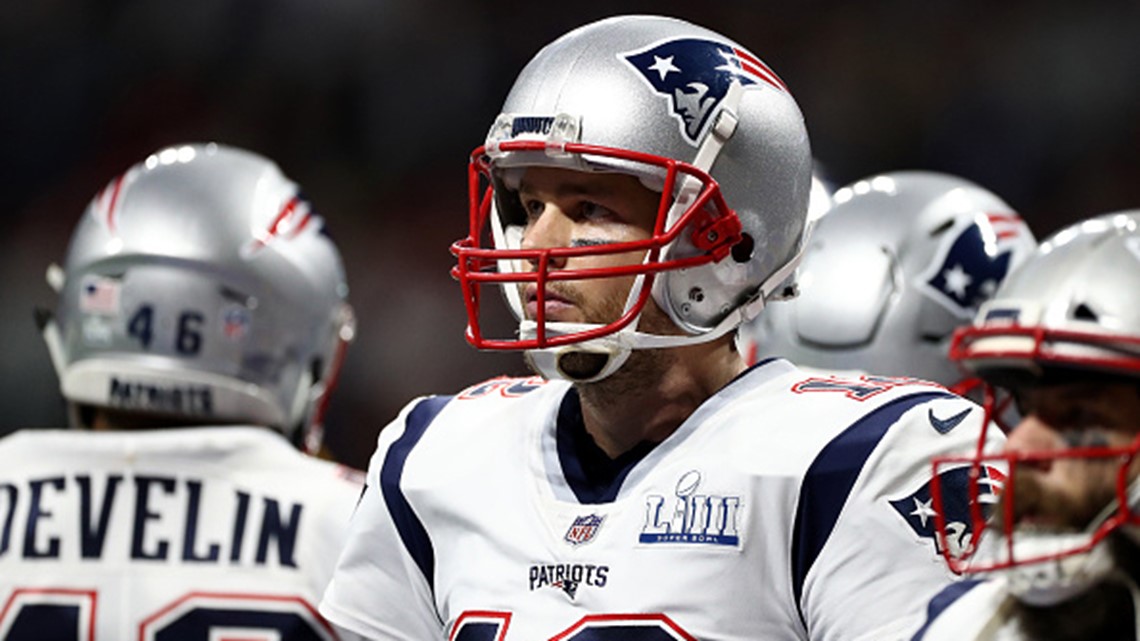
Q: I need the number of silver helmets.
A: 4